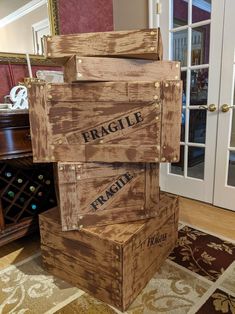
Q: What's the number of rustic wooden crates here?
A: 5